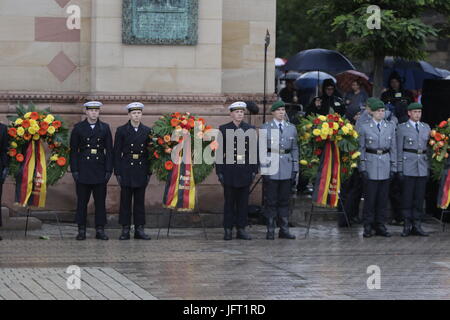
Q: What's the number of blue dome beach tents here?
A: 0